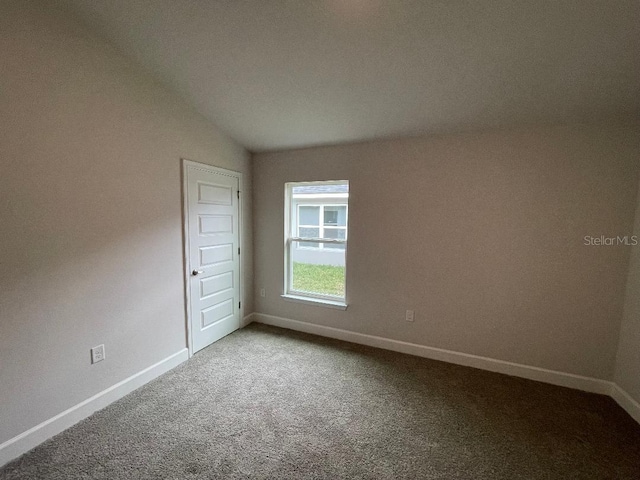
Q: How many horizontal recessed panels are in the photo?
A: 5